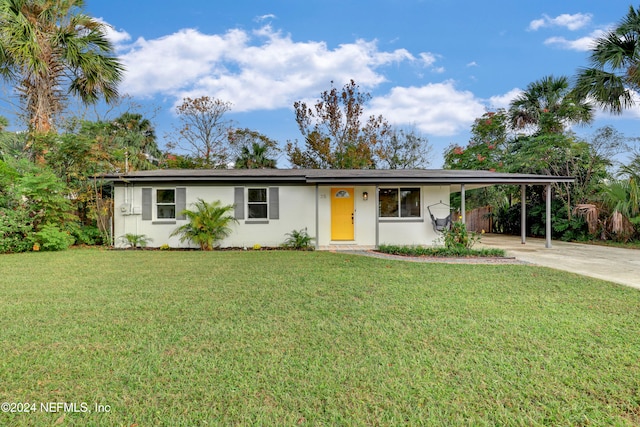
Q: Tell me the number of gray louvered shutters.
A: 4